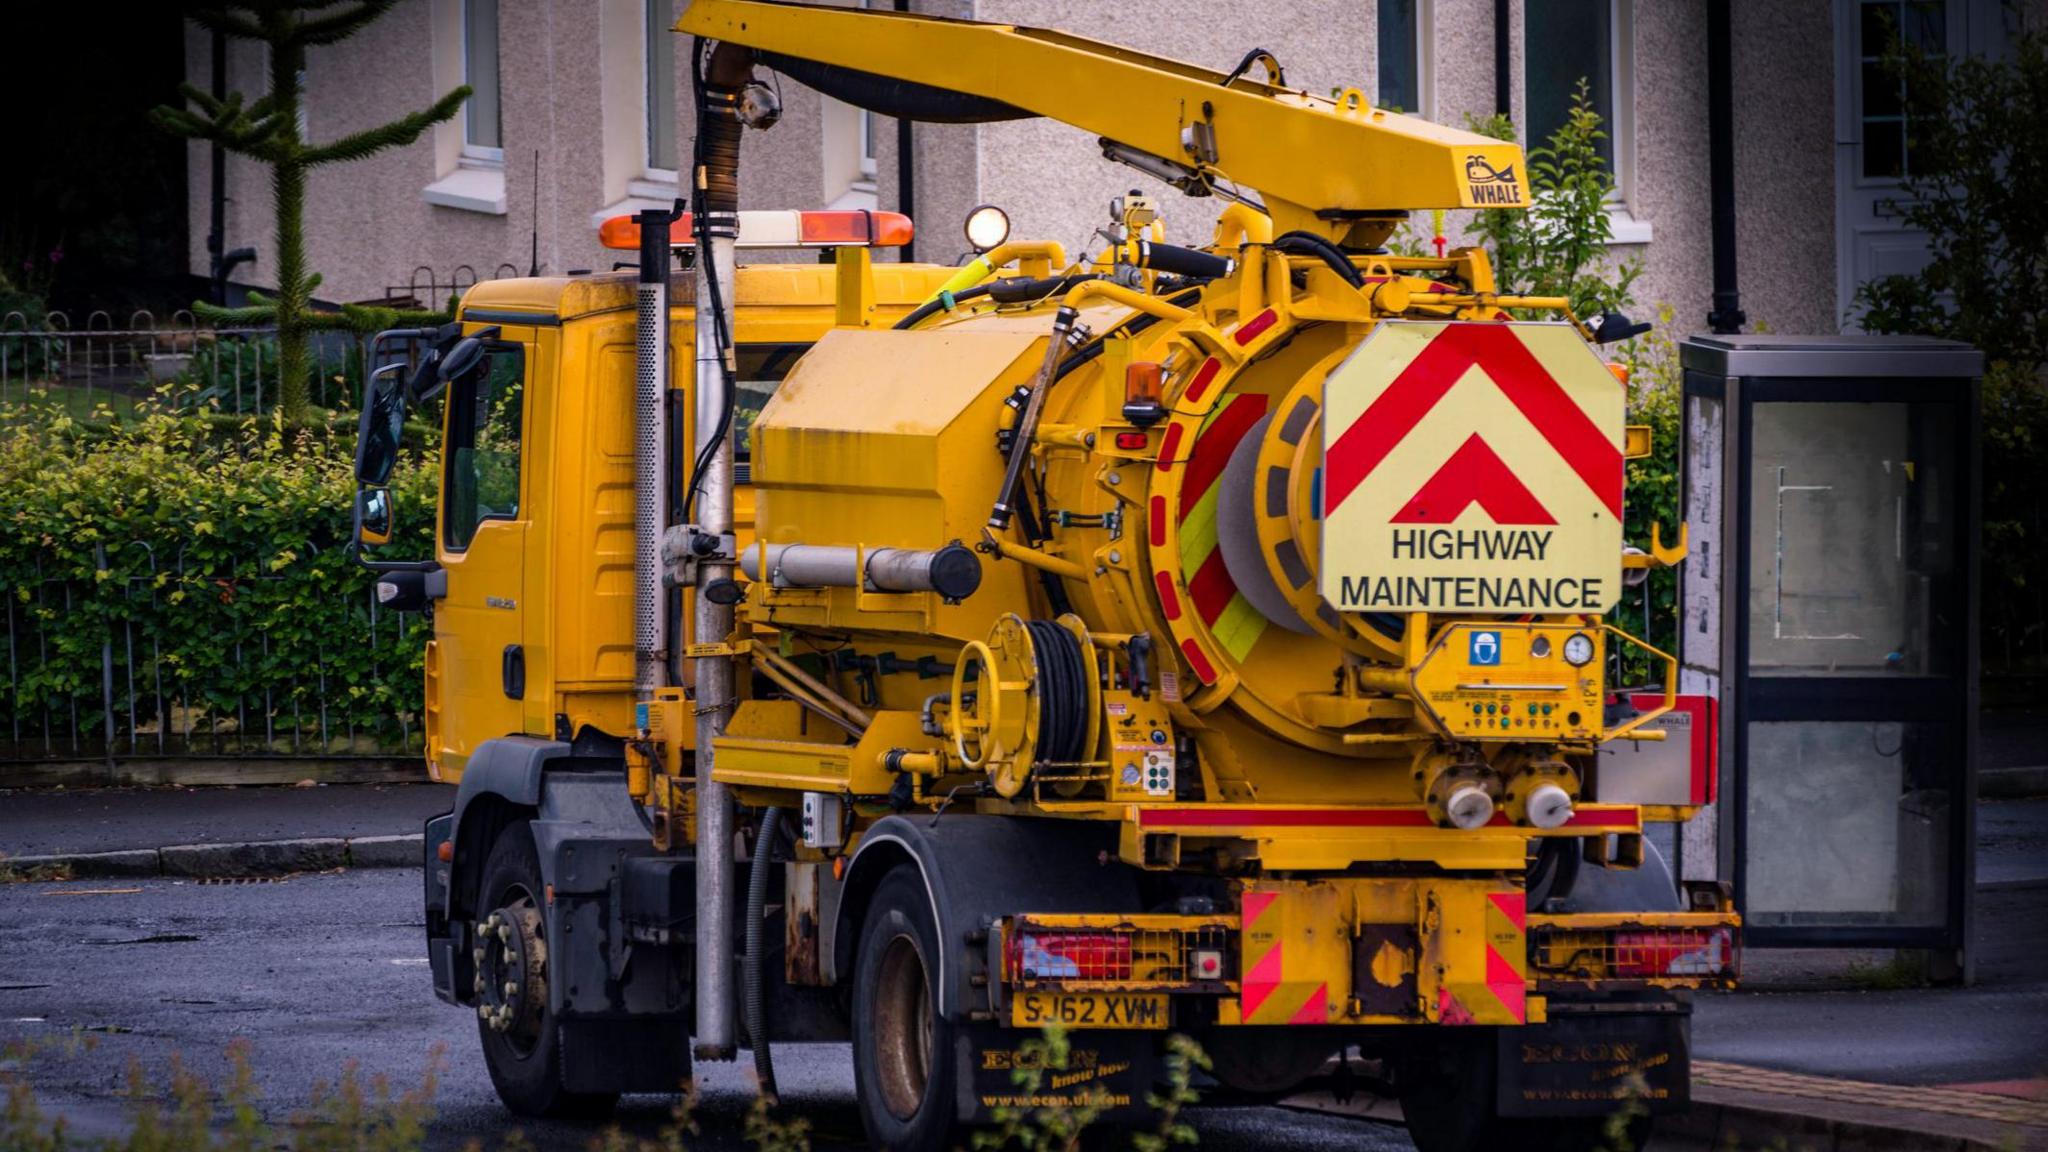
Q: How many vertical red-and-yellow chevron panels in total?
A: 2